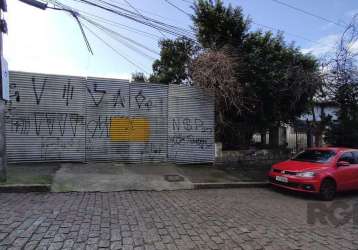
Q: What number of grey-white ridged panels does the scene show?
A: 4